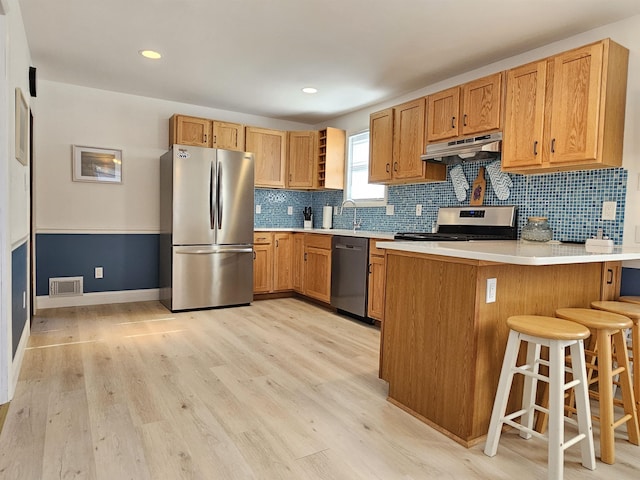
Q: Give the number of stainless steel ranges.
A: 1